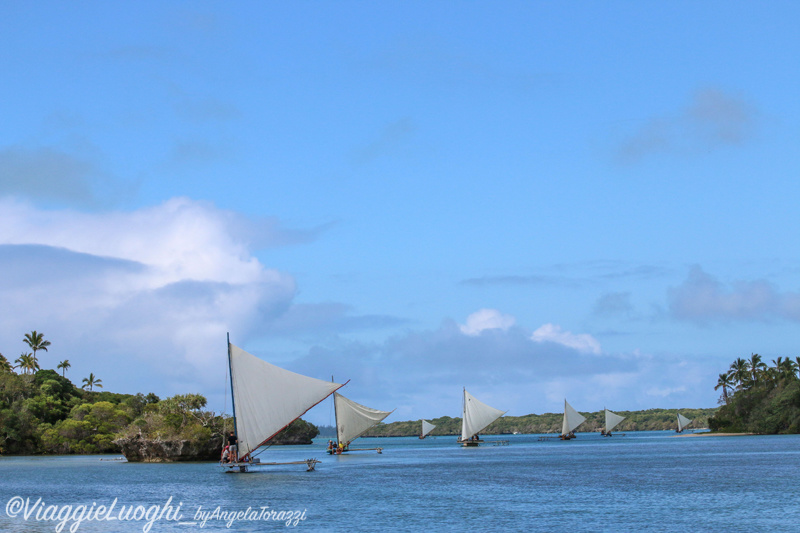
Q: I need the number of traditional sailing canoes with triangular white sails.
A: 7